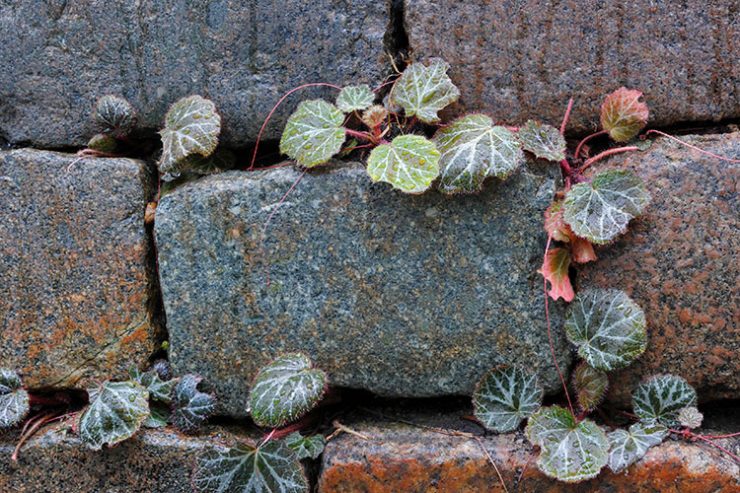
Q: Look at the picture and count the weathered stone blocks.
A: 7